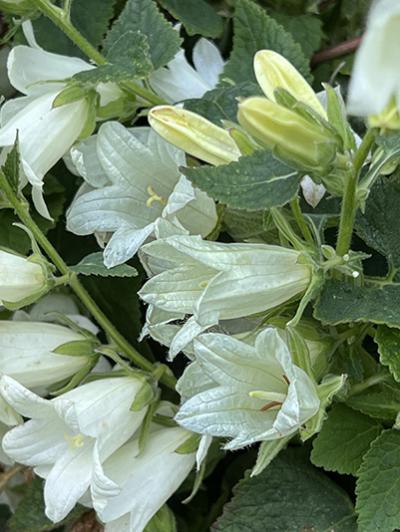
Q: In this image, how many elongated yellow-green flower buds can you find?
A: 3